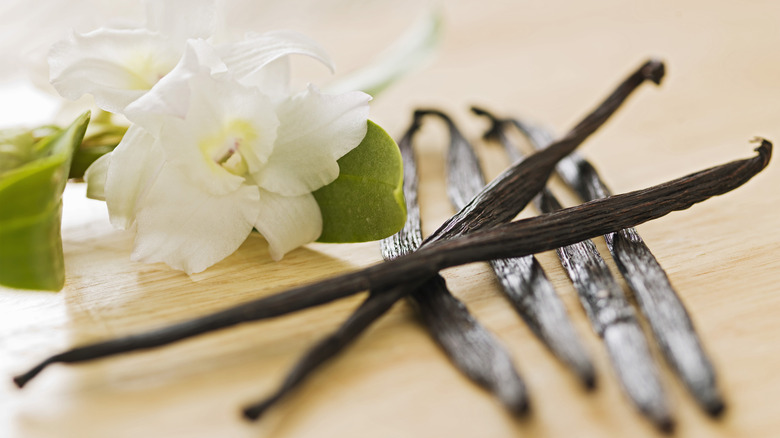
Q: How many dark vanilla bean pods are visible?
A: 6